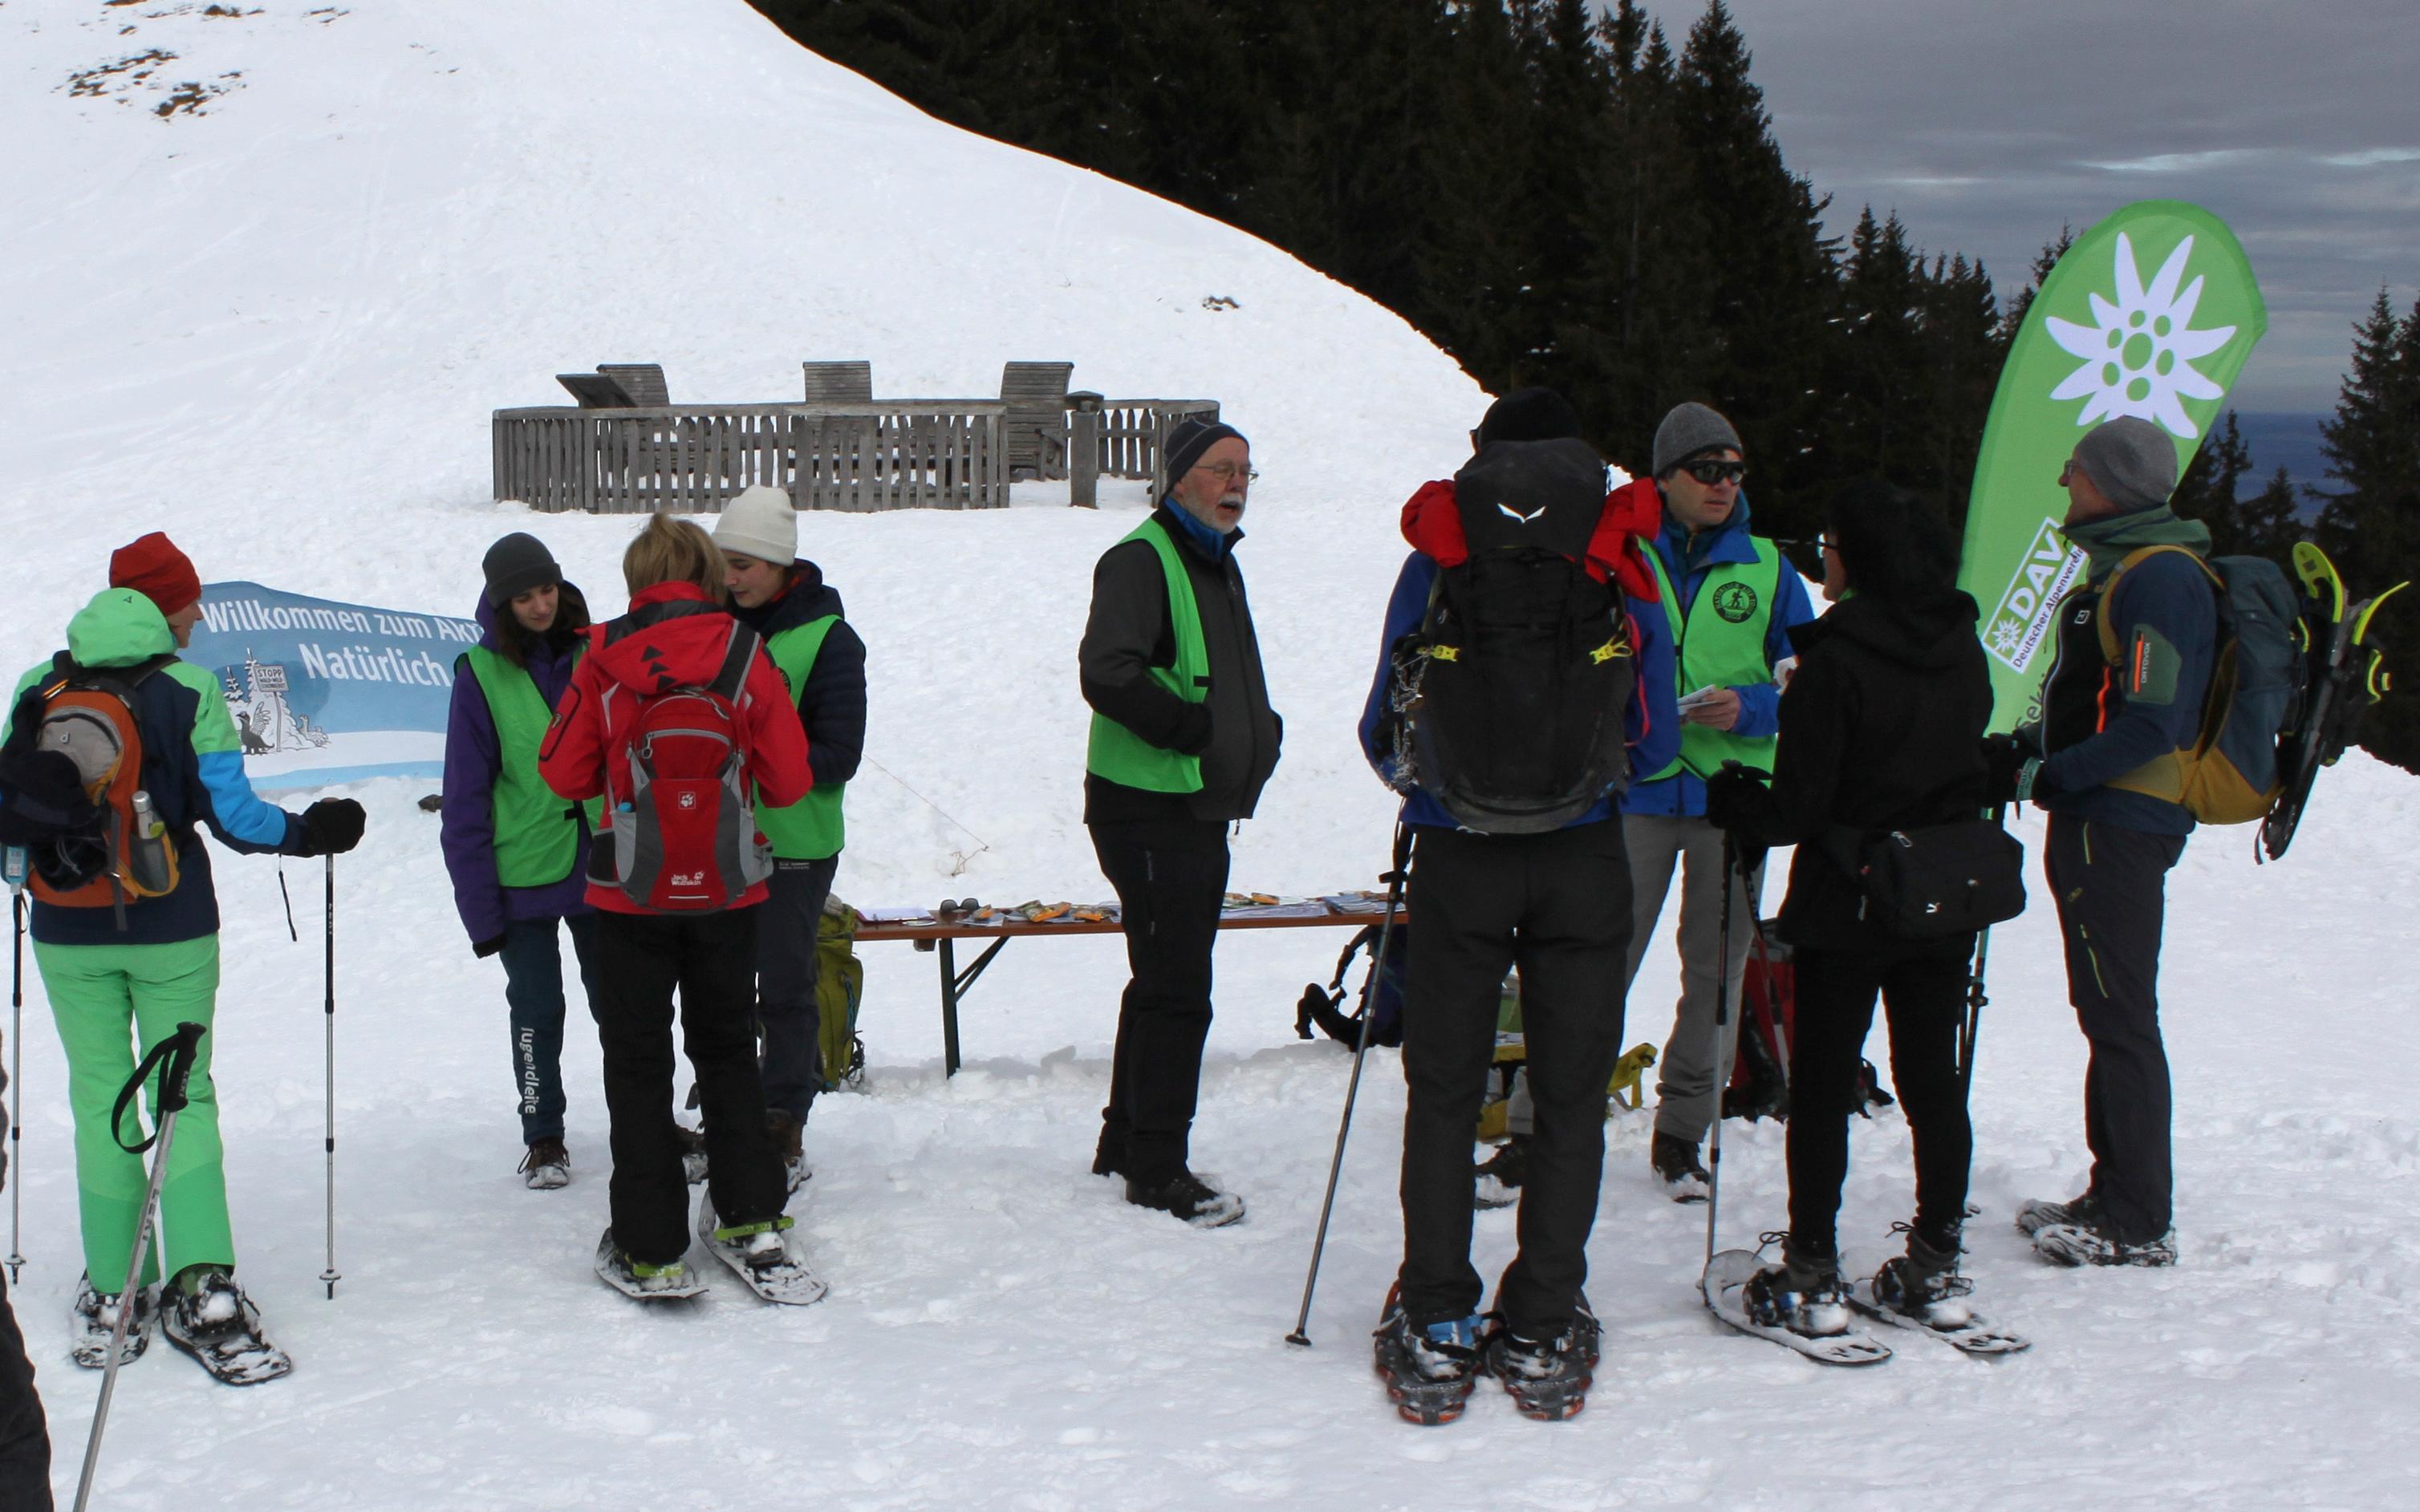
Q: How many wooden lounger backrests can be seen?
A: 3